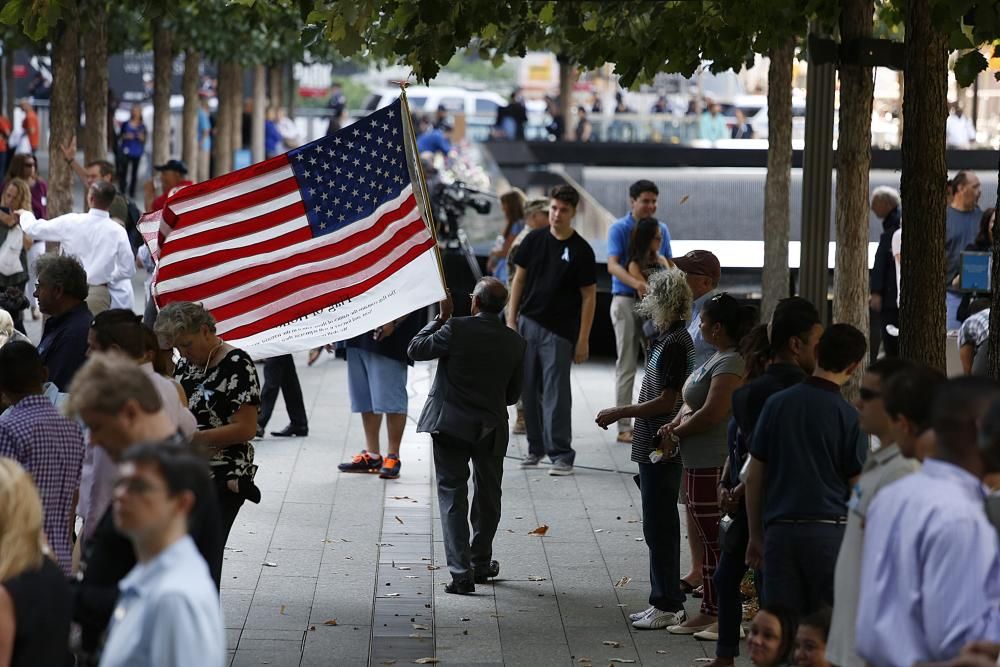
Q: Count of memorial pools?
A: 1